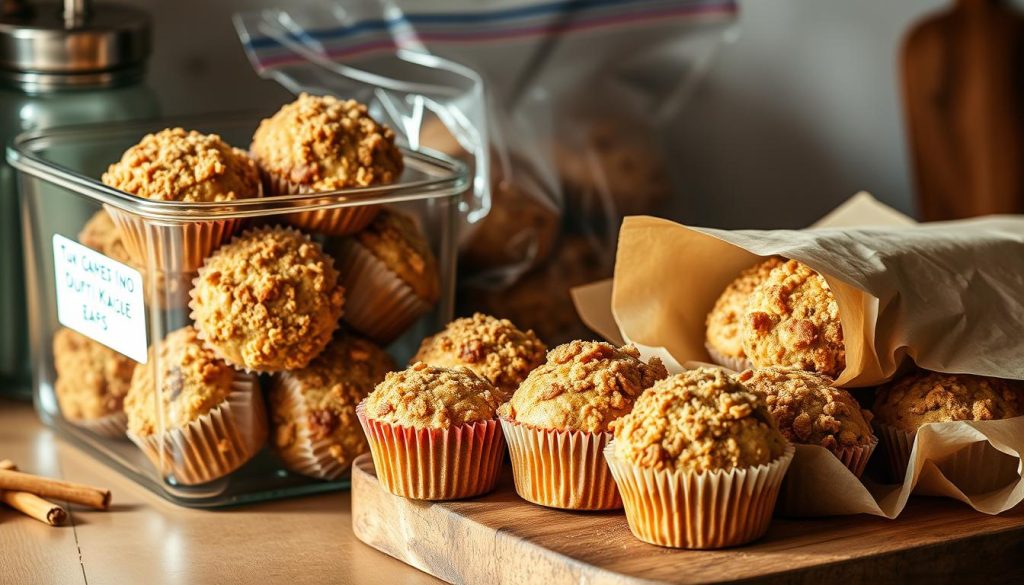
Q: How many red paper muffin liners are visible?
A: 1